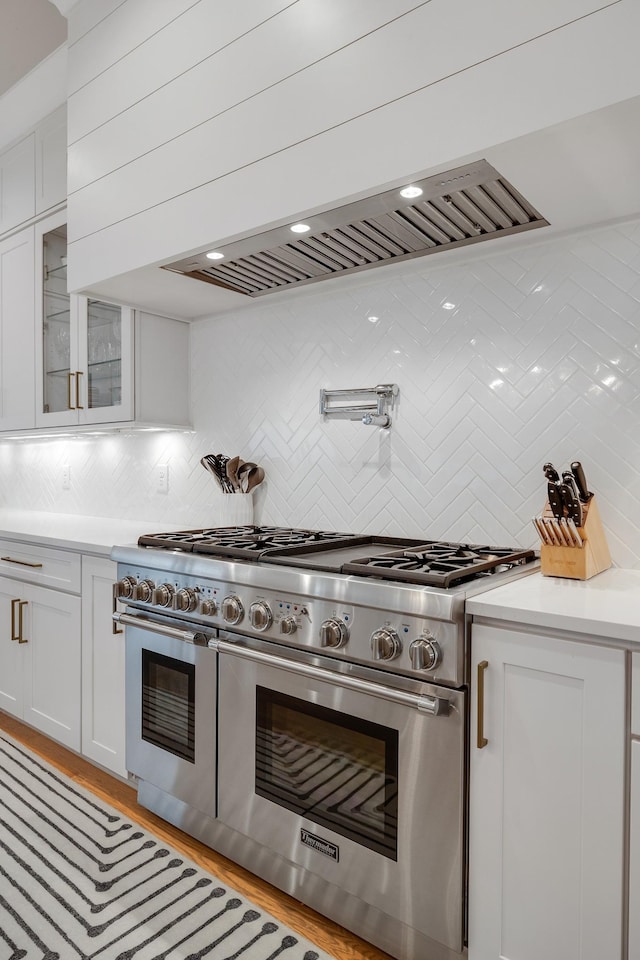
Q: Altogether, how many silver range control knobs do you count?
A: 11